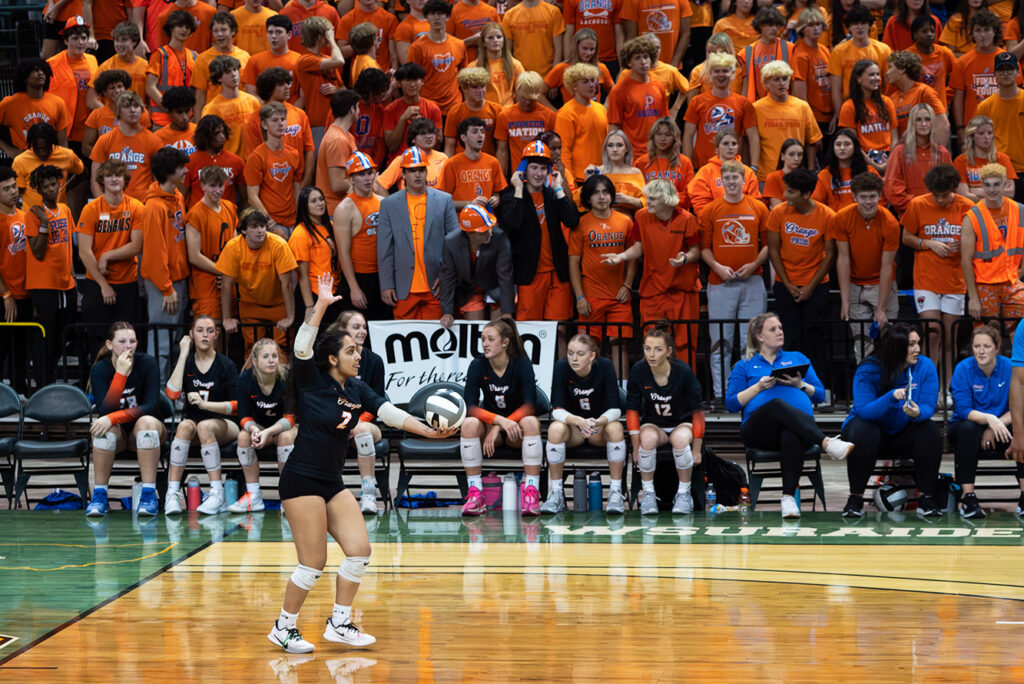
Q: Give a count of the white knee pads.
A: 15